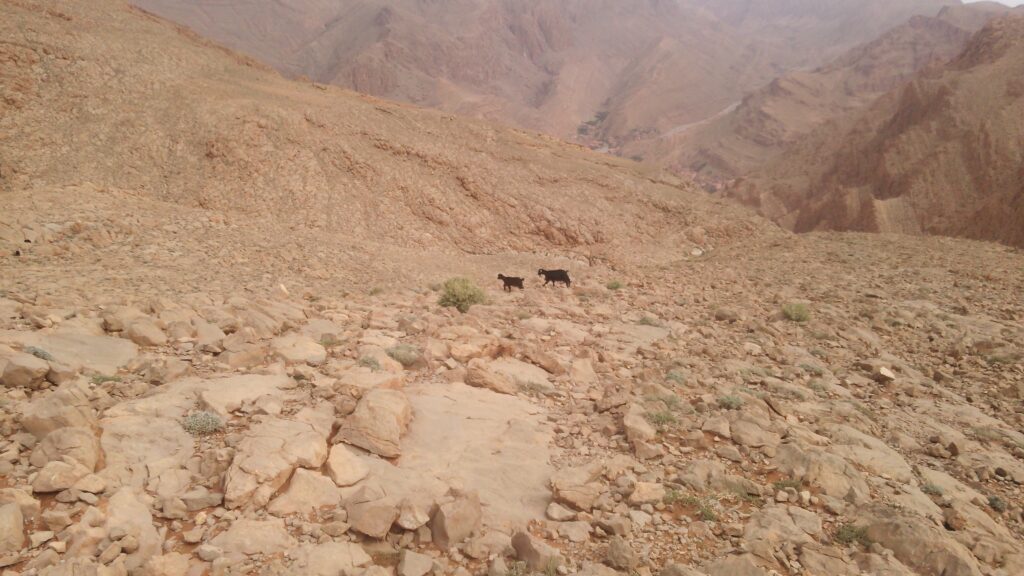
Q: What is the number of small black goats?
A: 2